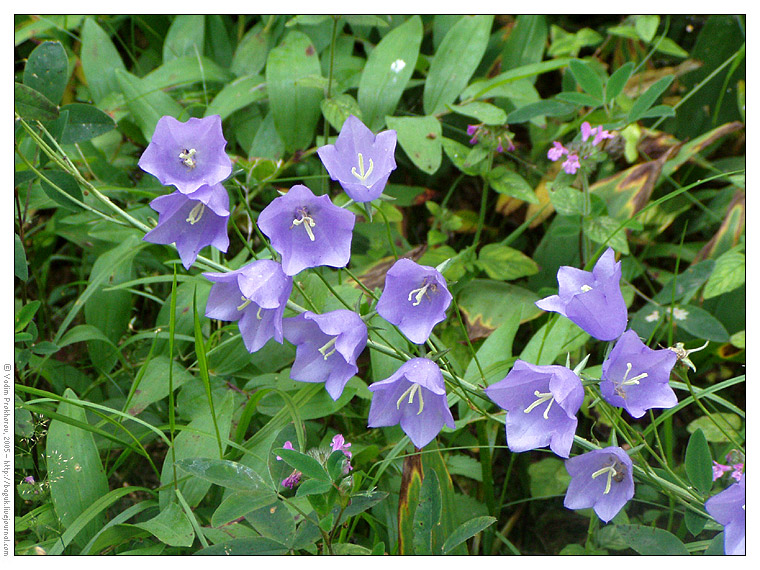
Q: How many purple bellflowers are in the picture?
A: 13